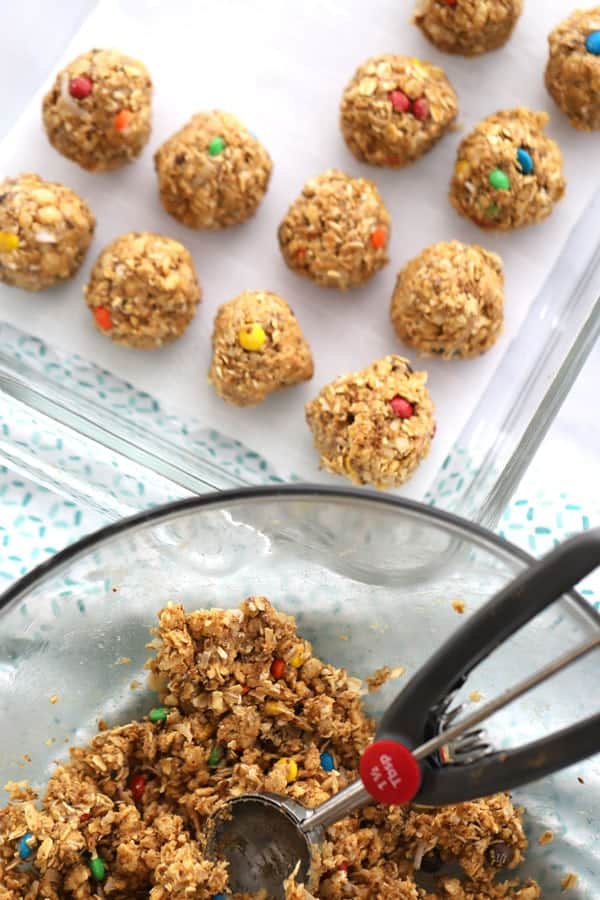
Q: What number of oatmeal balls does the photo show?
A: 12